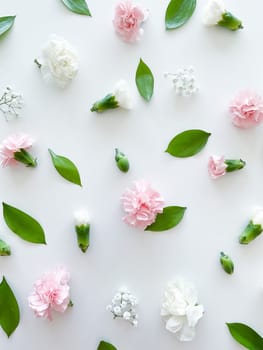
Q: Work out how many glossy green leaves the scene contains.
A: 11